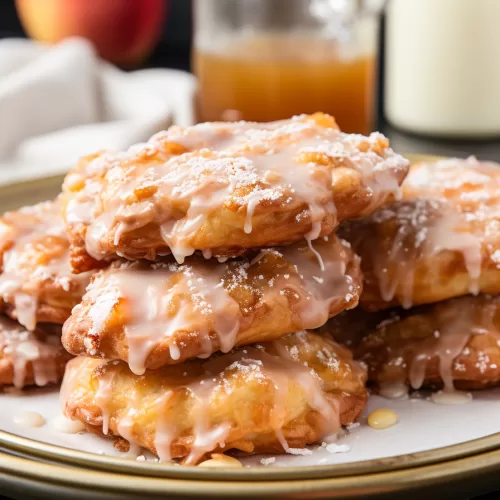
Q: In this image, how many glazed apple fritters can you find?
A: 7